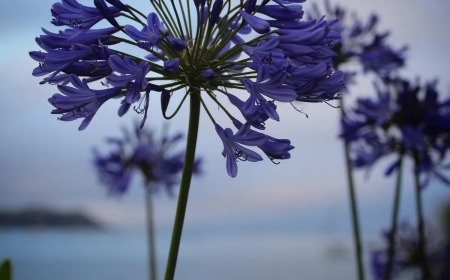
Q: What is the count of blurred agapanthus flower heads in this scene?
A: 4